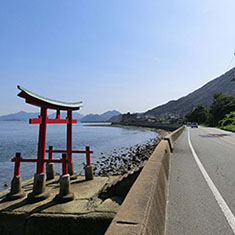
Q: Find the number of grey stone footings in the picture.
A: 6